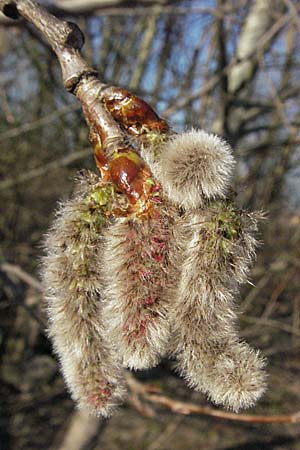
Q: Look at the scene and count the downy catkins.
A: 4